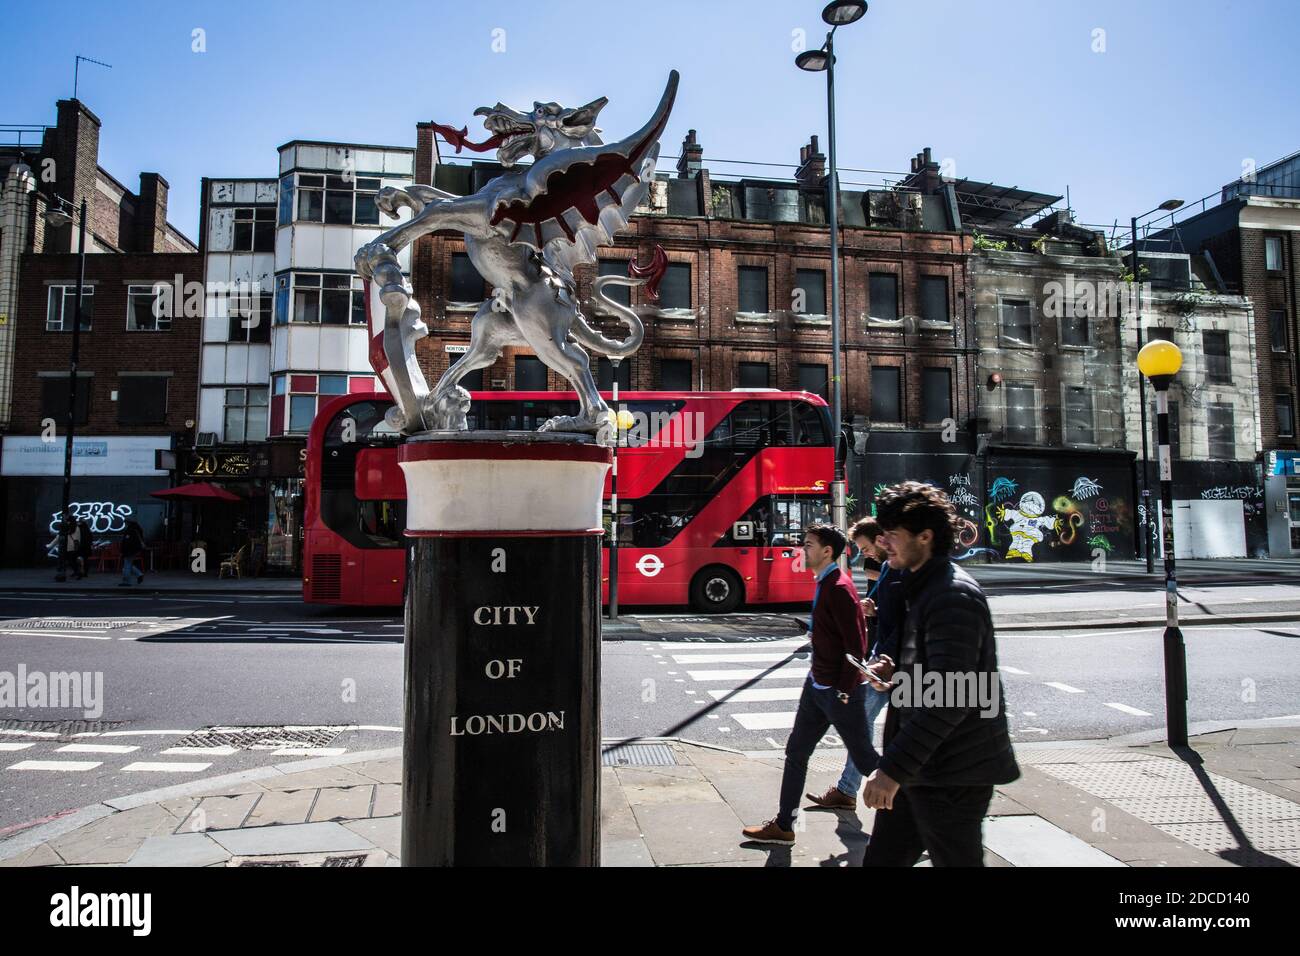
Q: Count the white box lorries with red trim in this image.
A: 0